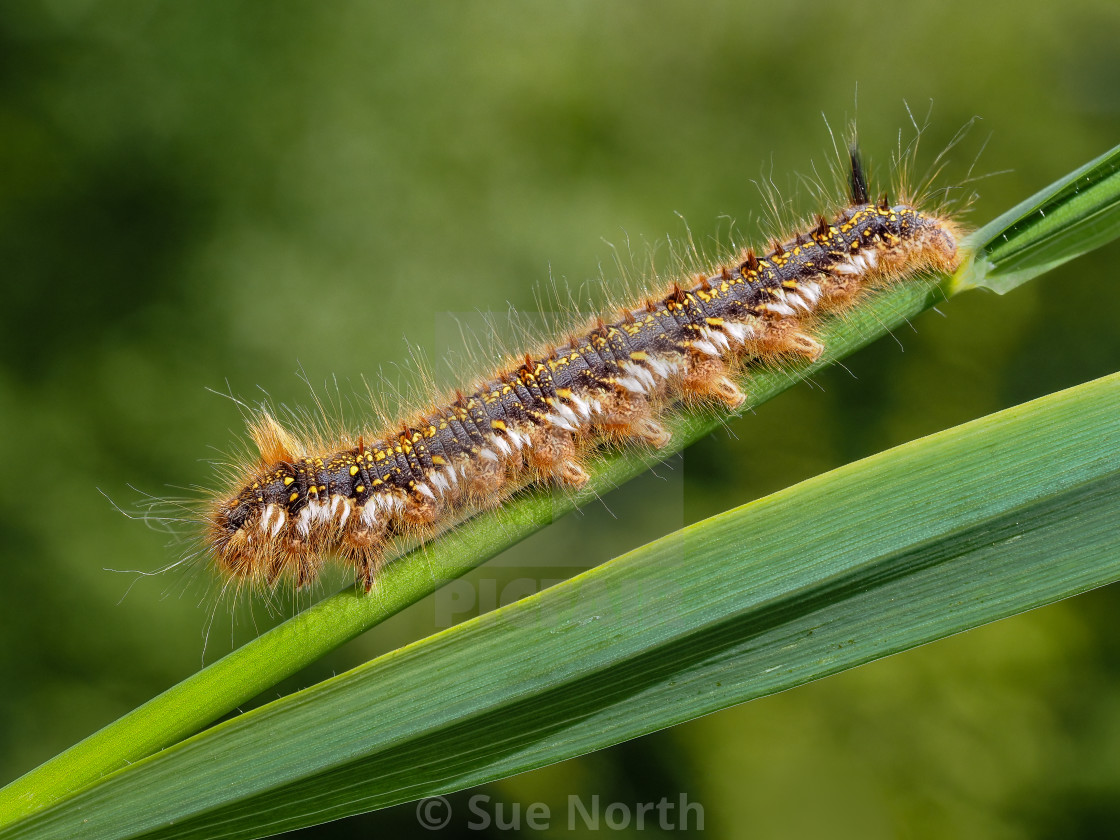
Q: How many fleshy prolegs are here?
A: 4